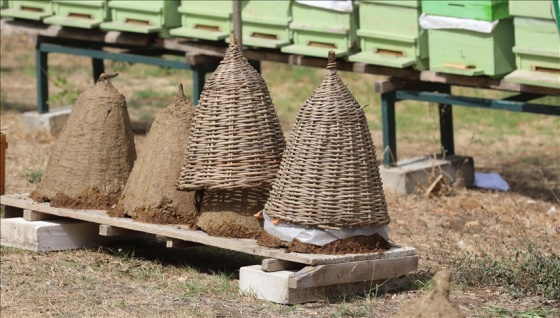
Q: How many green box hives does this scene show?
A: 9